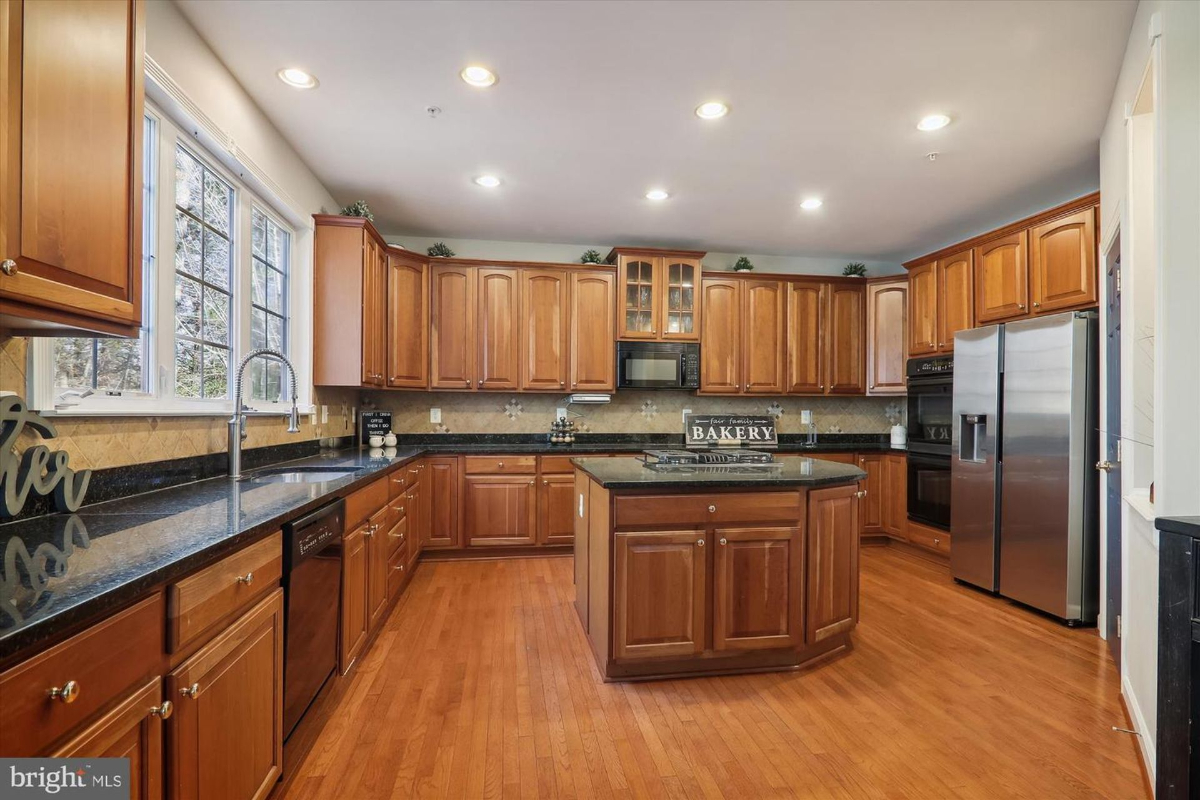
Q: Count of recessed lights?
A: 7